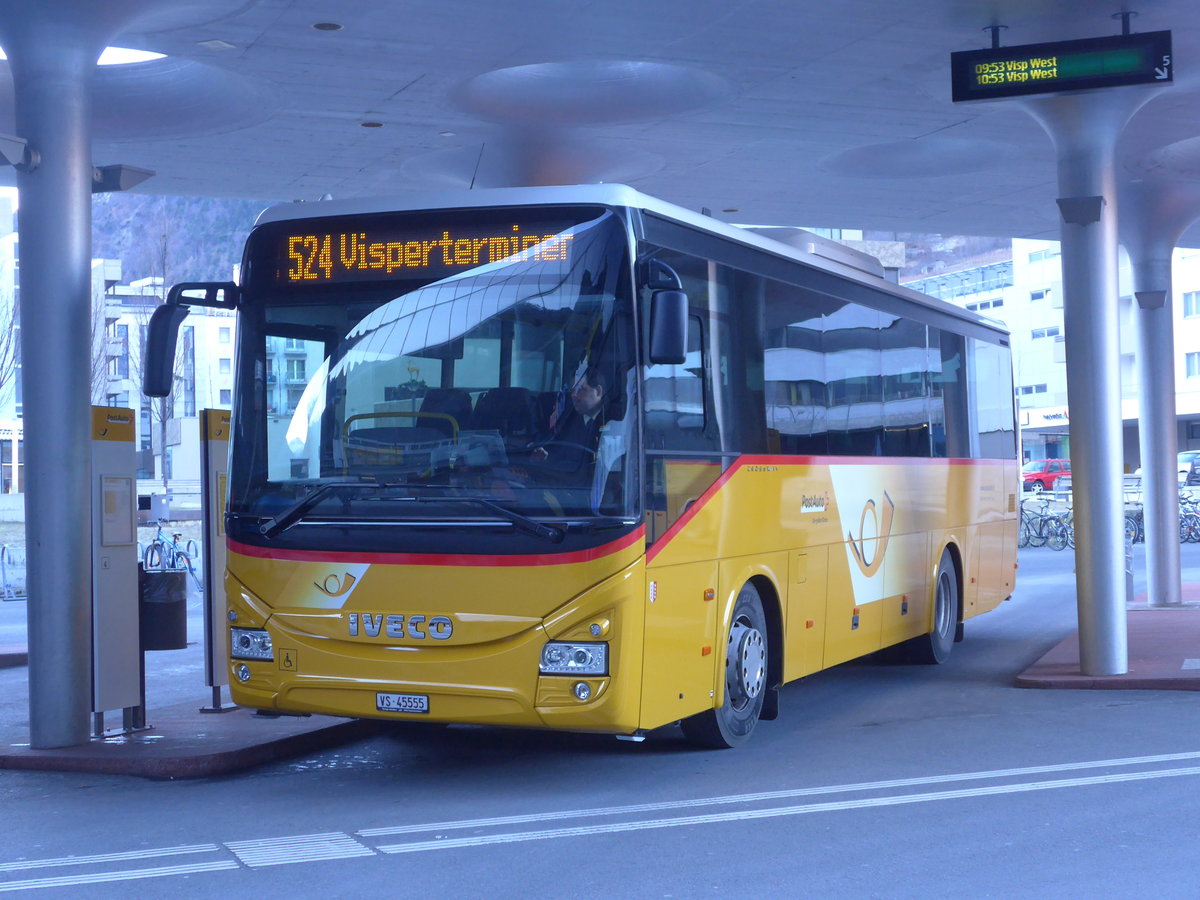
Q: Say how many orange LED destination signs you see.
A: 1